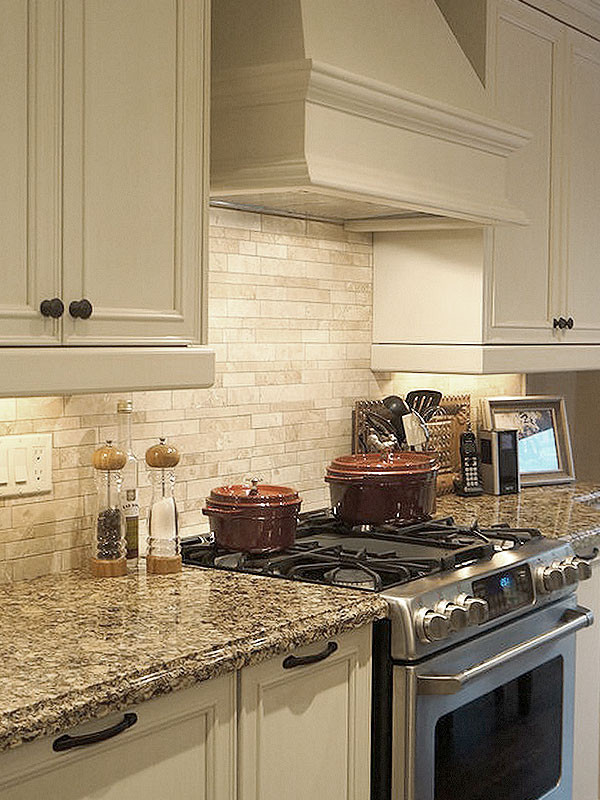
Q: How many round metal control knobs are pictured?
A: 6